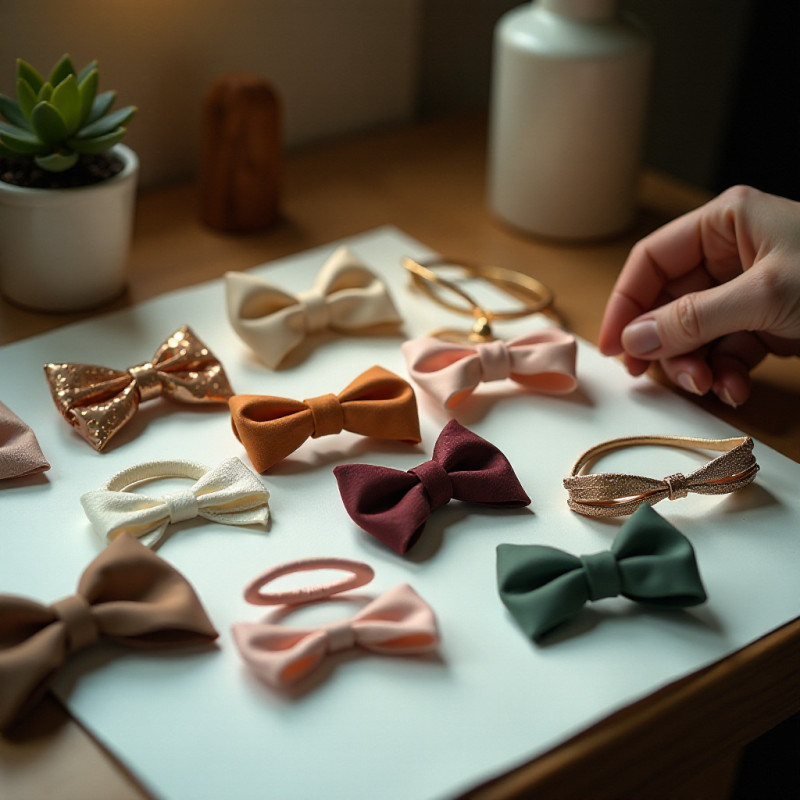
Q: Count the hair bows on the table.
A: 11